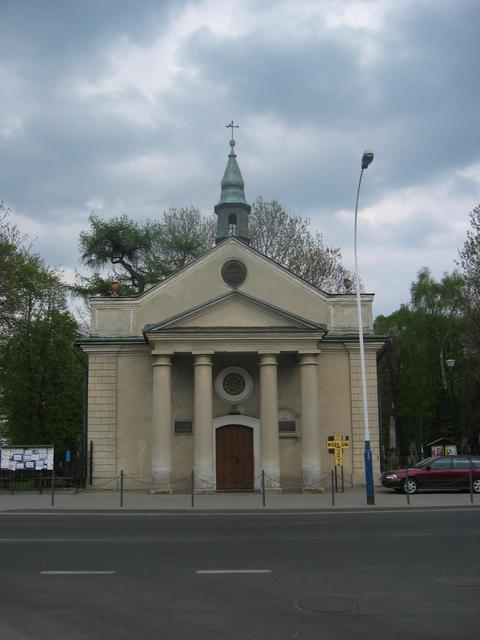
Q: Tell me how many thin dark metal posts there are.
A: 7